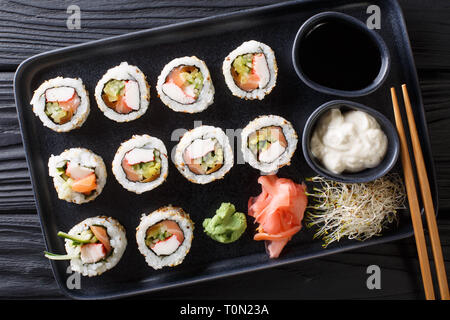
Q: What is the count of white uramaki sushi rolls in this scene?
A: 10